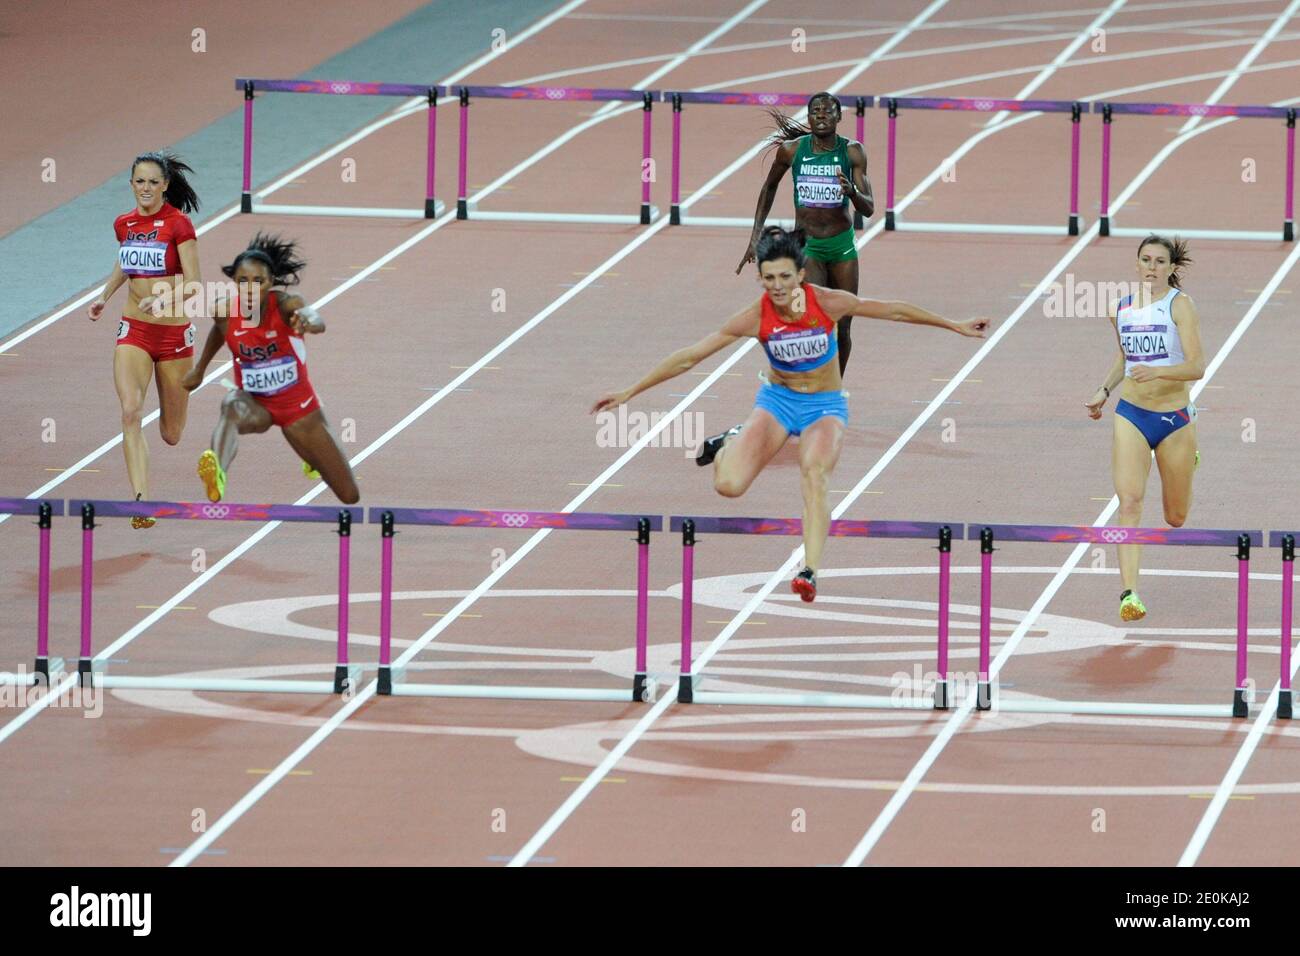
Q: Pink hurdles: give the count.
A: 11